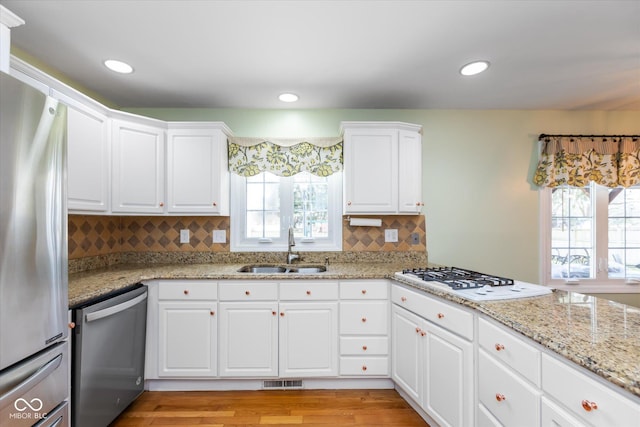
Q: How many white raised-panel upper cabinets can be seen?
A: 5